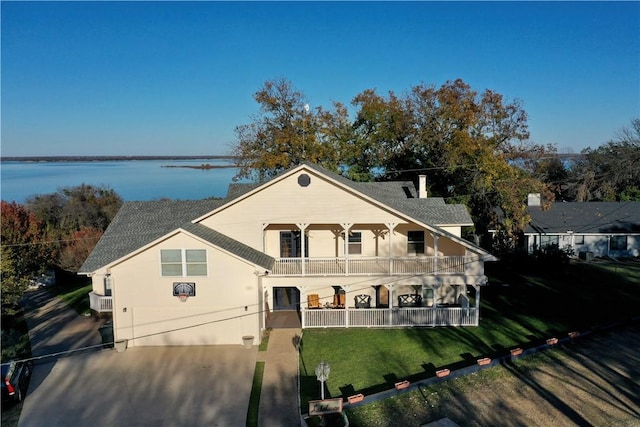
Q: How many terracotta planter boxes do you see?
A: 7